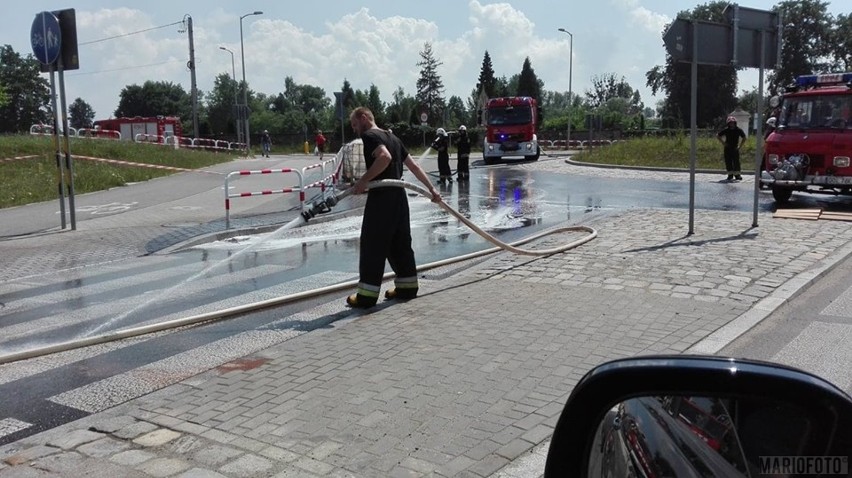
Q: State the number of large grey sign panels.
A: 2